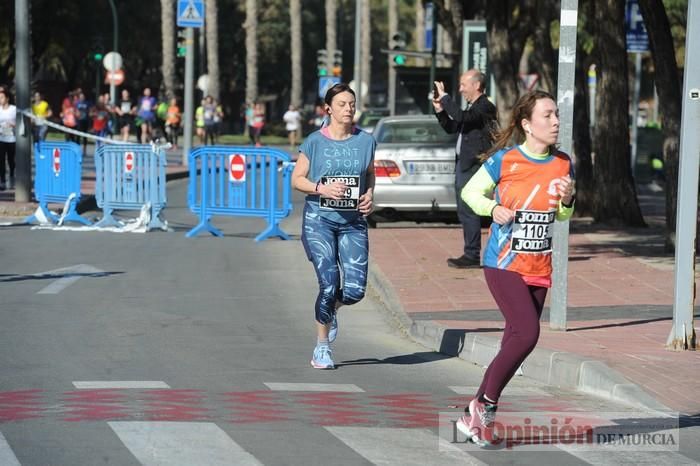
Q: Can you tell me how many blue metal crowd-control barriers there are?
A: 3